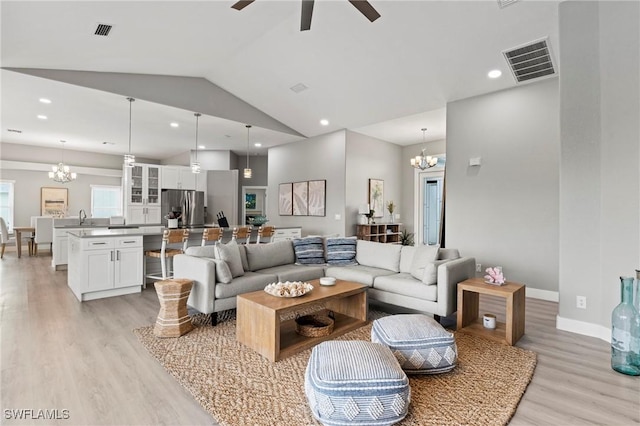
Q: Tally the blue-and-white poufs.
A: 2